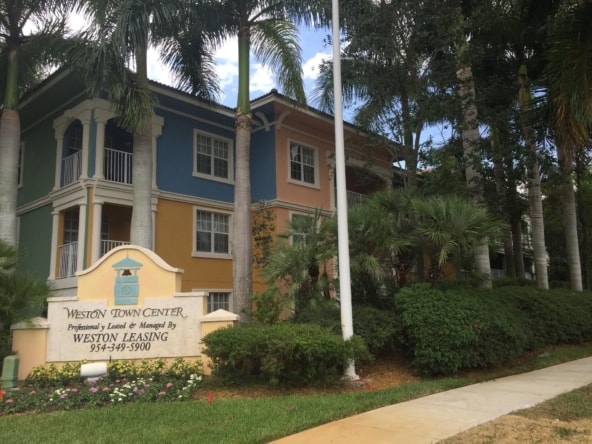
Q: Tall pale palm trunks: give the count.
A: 6